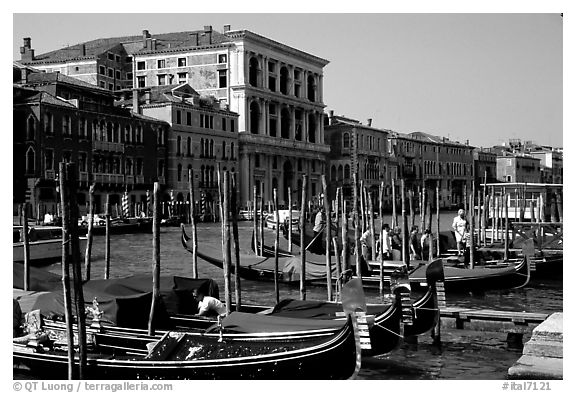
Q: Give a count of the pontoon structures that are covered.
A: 1